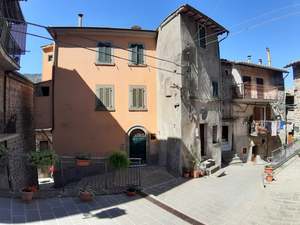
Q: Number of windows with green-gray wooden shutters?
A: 4